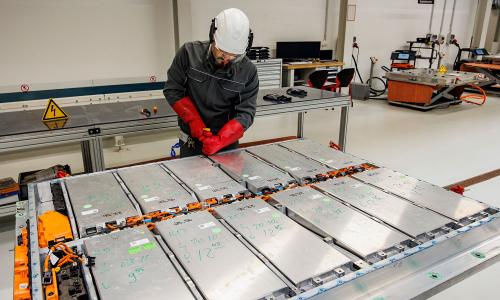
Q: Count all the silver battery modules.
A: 12